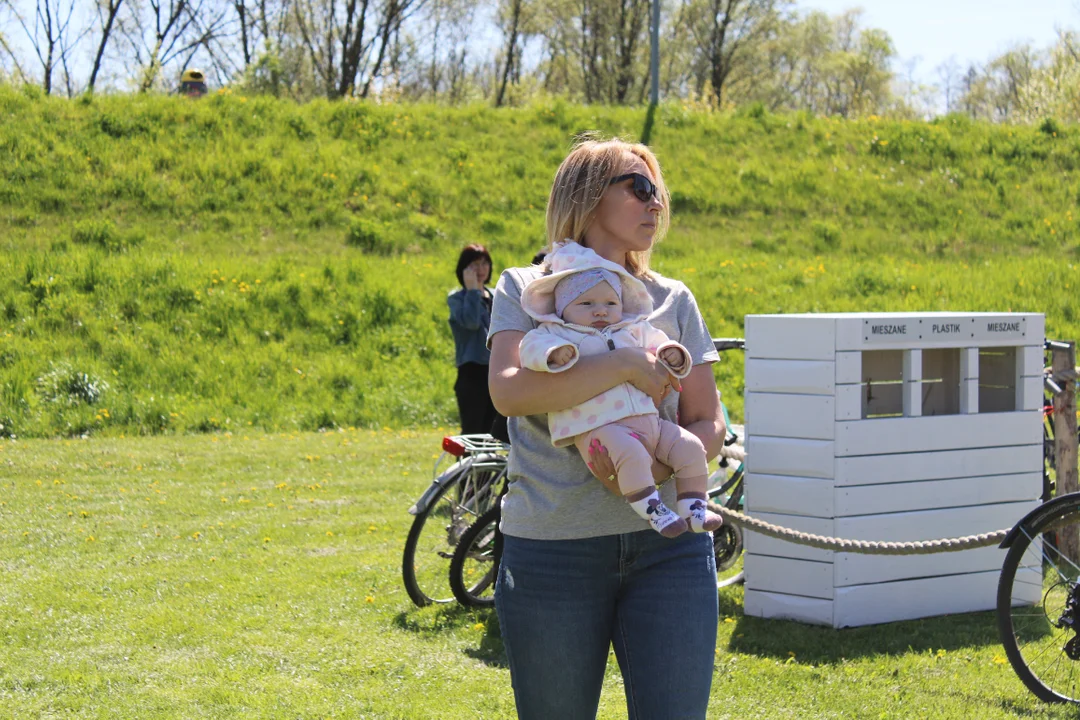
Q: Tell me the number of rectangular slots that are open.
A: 3